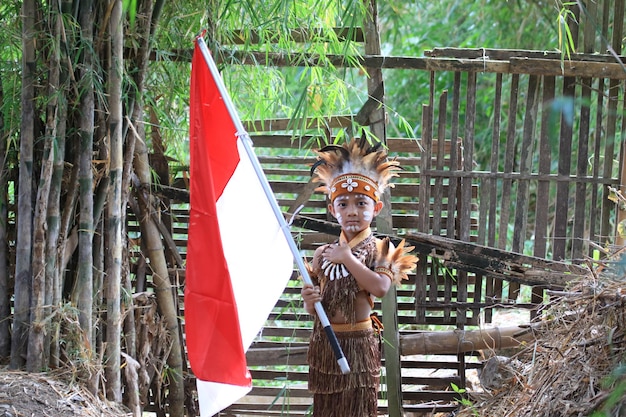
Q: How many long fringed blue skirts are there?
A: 0